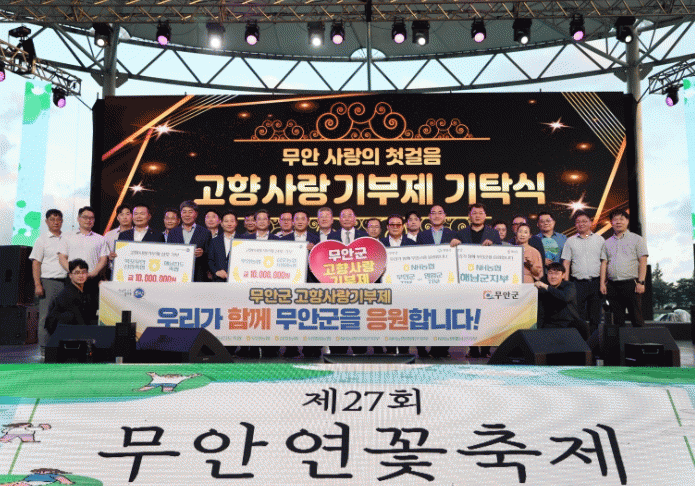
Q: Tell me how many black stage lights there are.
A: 15